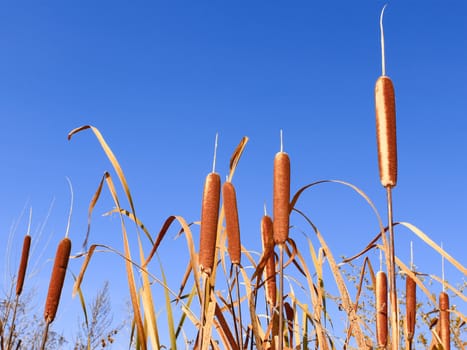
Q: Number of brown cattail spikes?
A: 10